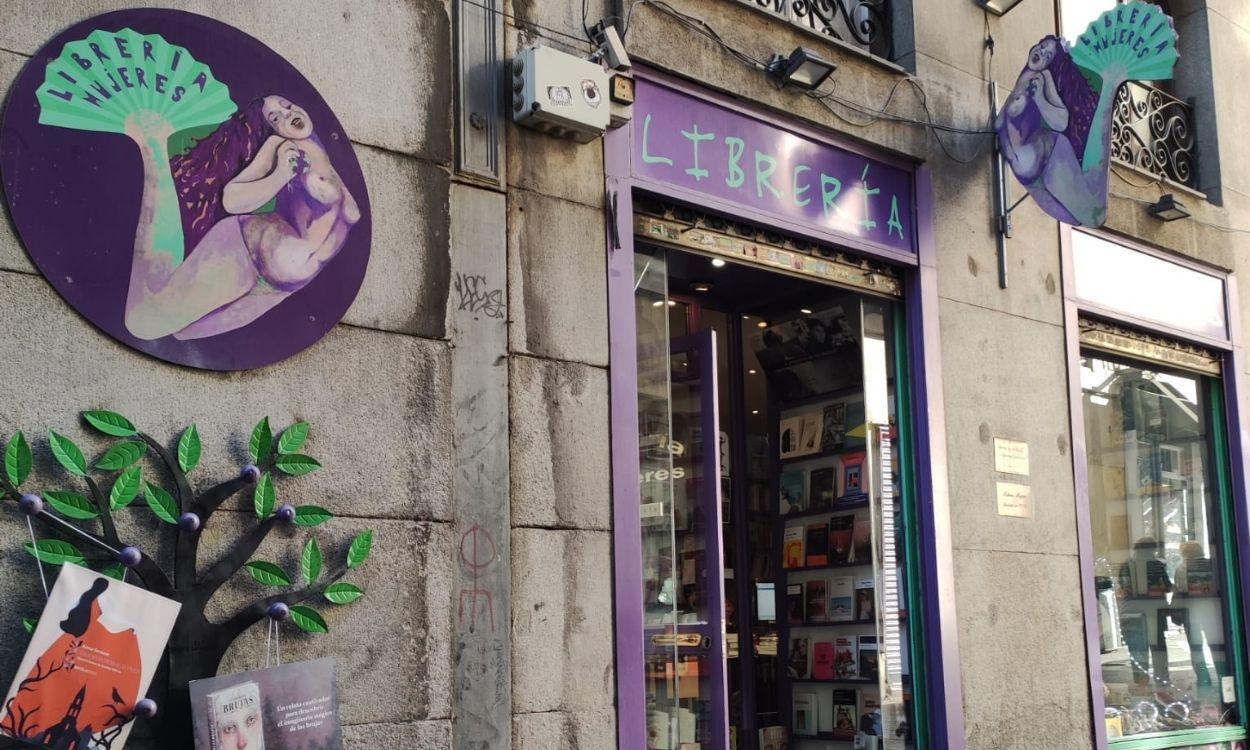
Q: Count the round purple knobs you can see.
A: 7